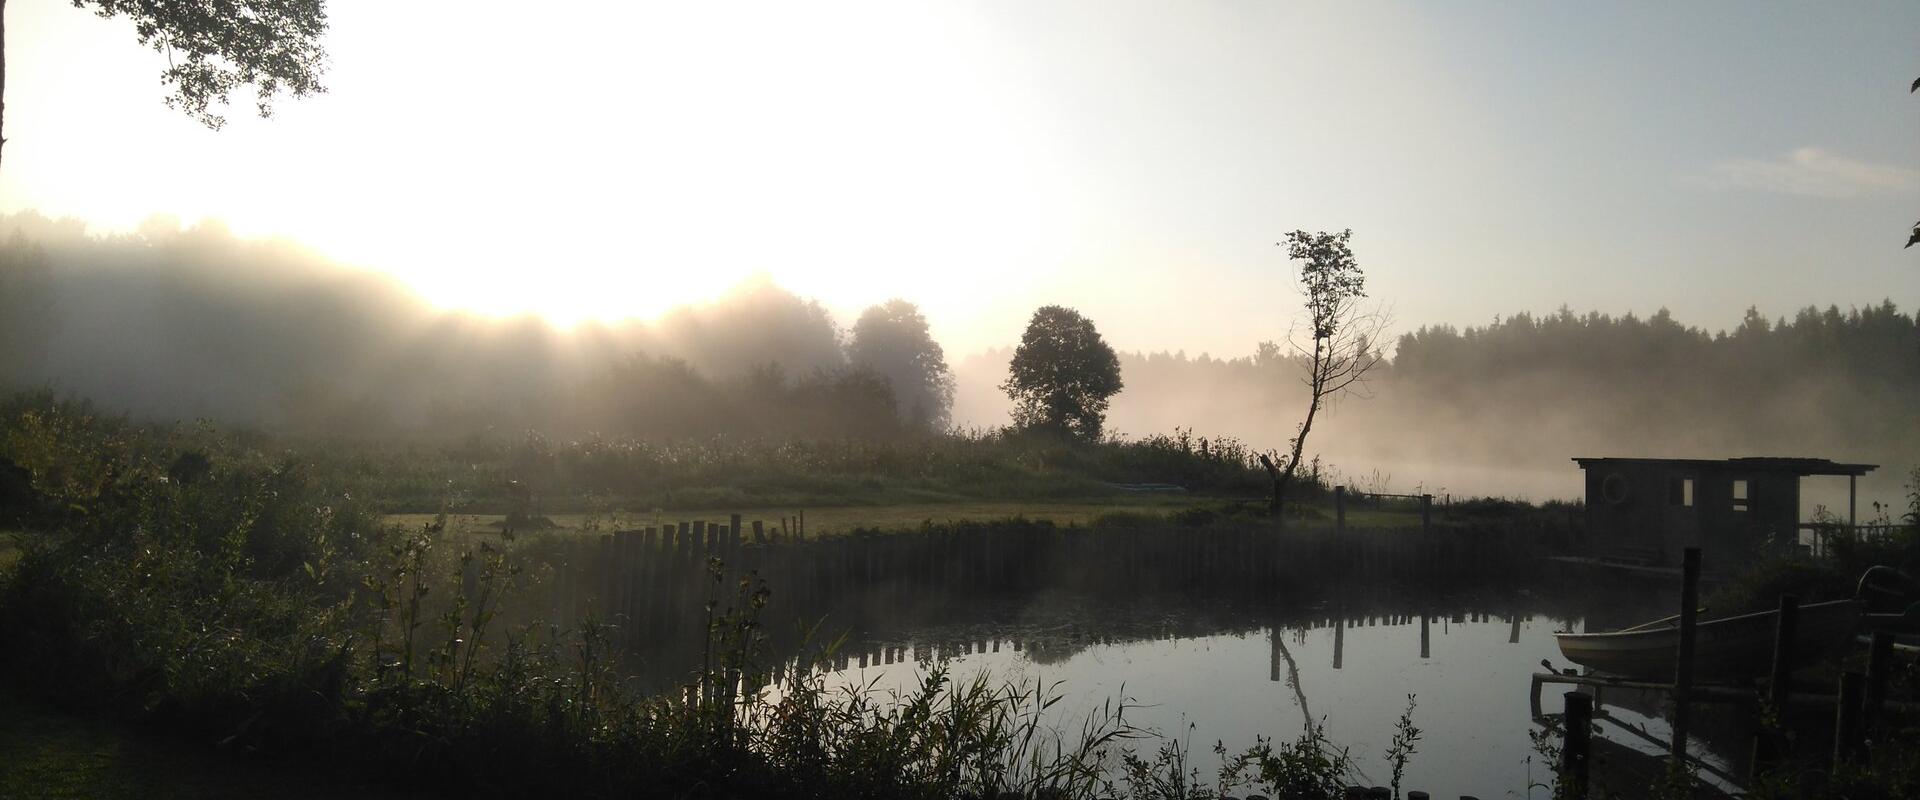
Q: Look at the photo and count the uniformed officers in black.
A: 0